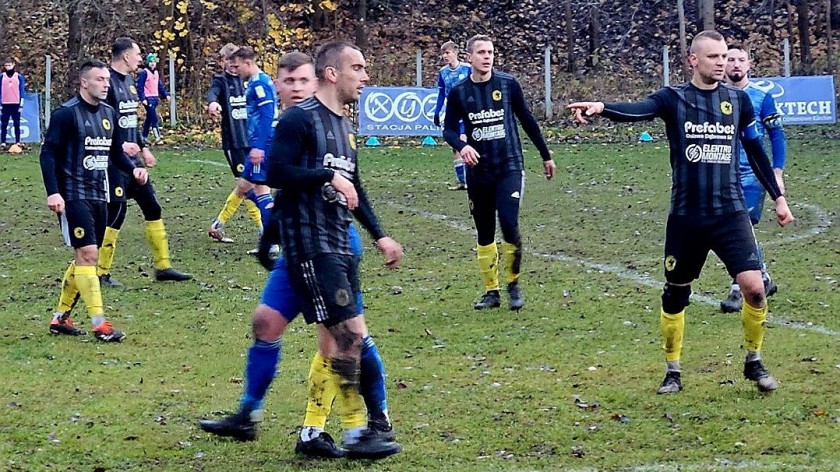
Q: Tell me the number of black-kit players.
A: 6